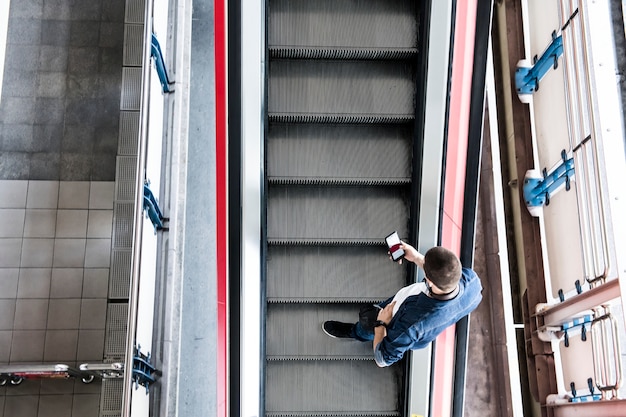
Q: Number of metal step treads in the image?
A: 7